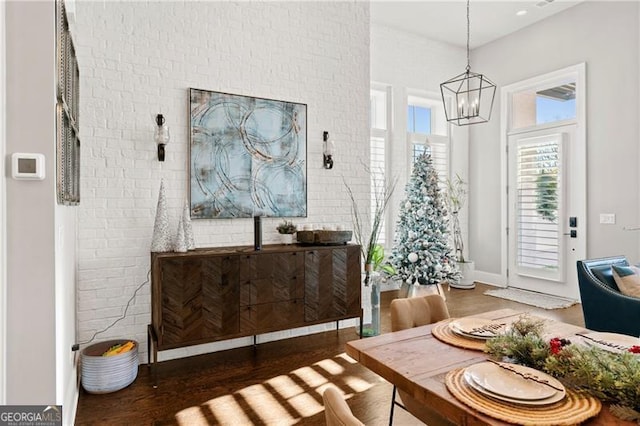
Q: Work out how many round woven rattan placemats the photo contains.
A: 2